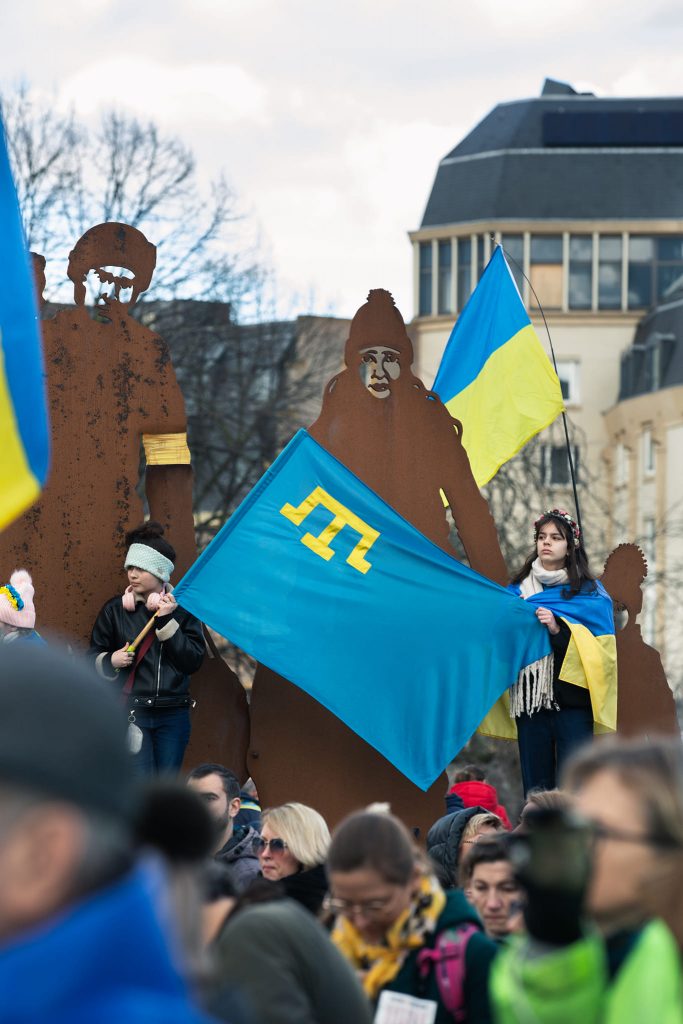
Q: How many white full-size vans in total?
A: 0